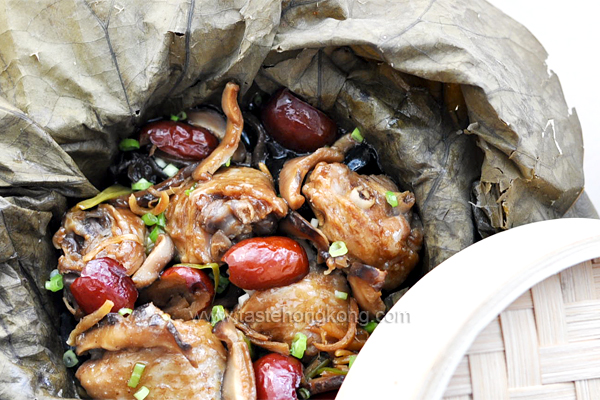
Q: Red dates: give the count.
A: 6